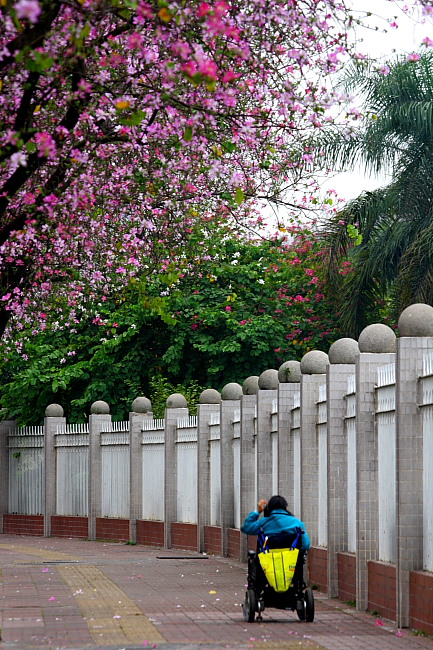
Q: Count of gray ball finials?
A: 13